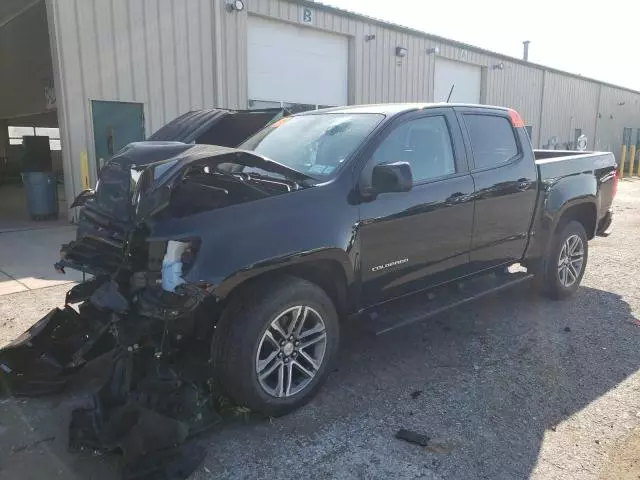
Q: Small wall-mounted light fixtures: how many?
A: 5